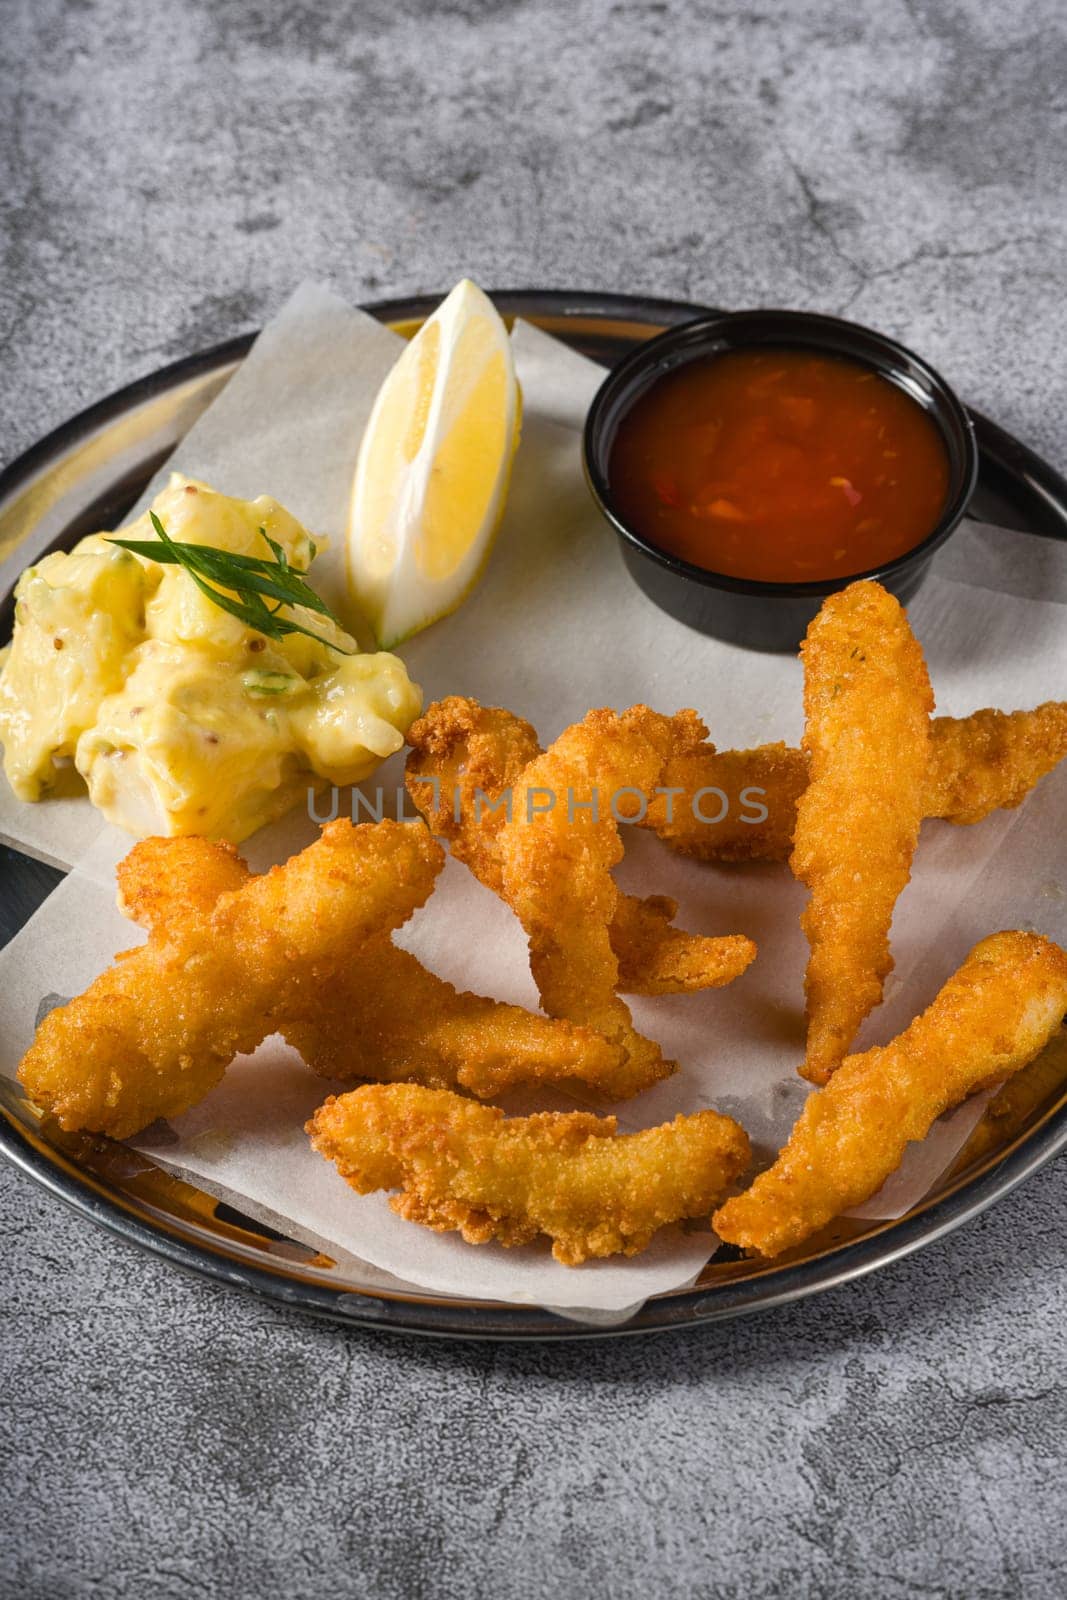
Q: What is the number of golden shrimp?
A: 8